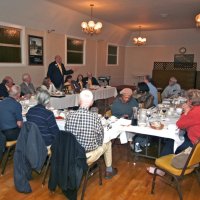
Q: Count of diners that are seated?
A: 14